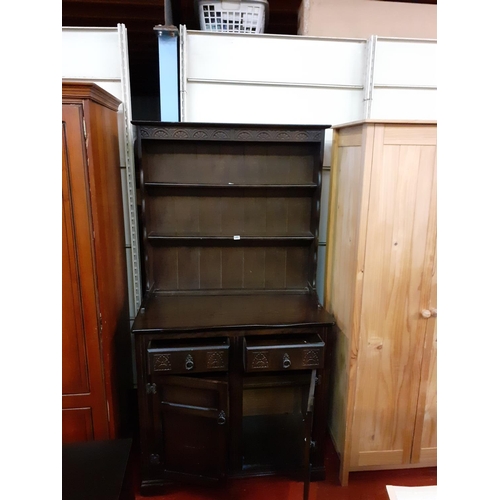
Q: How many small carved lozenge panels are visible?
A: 4